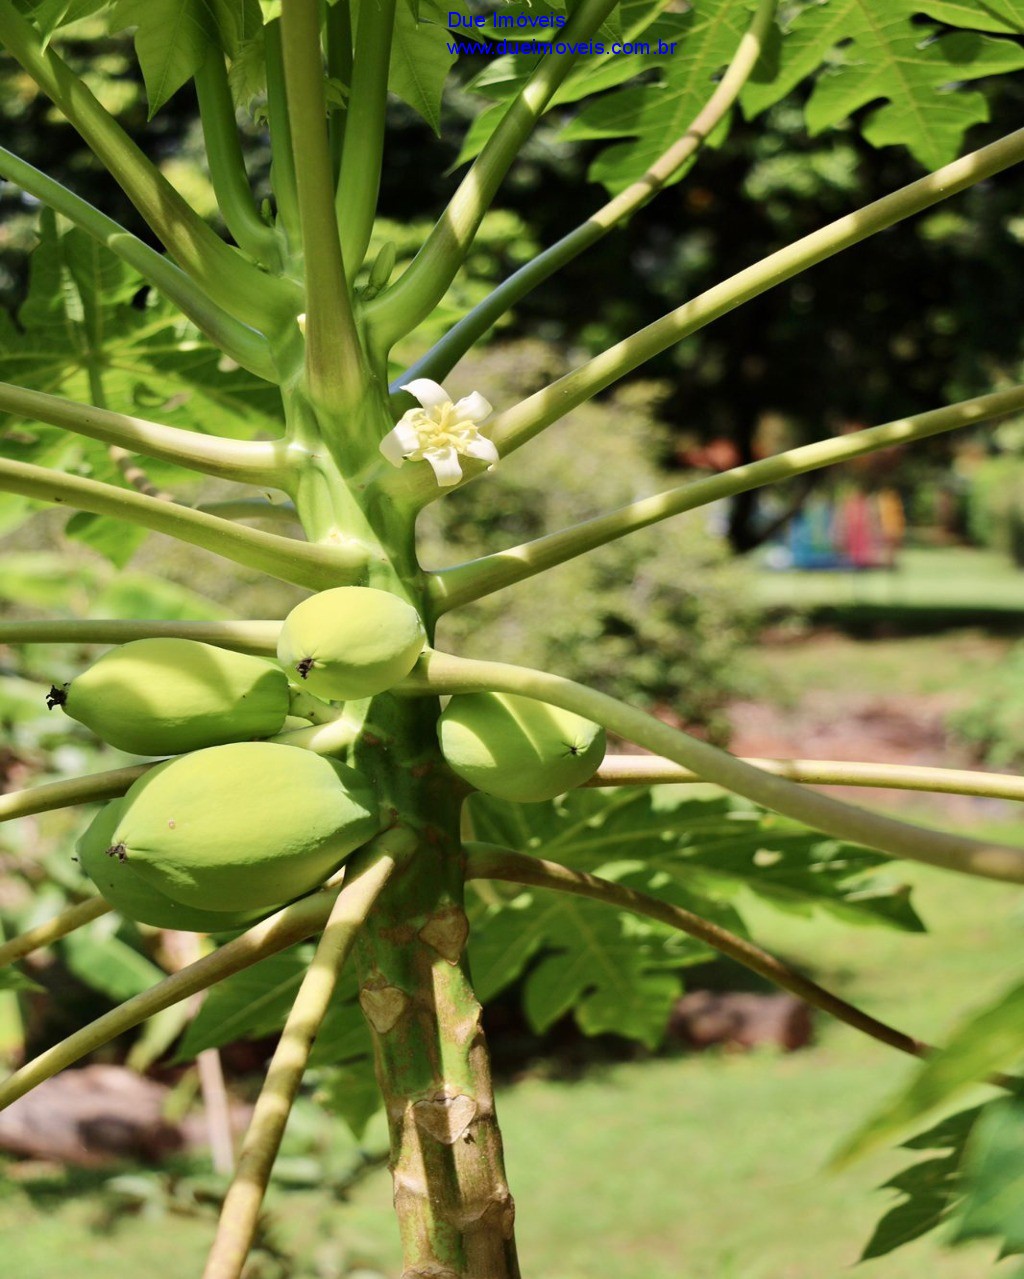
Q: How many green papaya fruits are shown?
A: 5